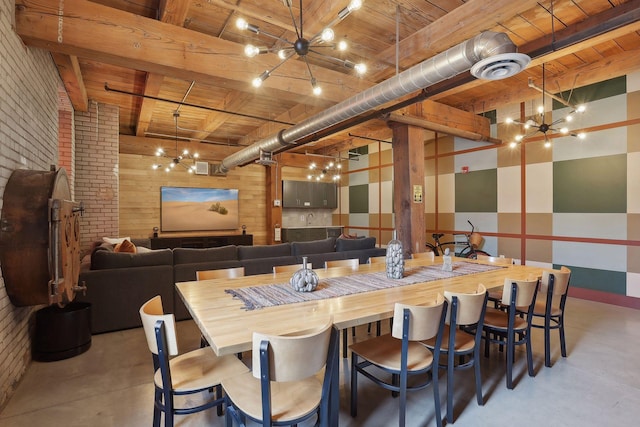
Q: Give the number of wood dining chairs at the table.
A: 12